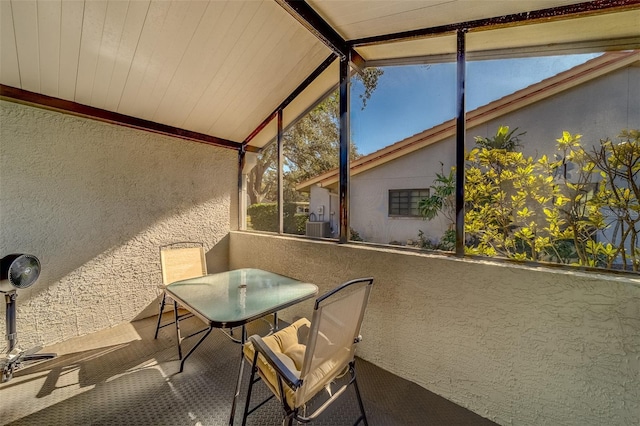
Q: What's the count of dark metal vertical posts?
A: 4